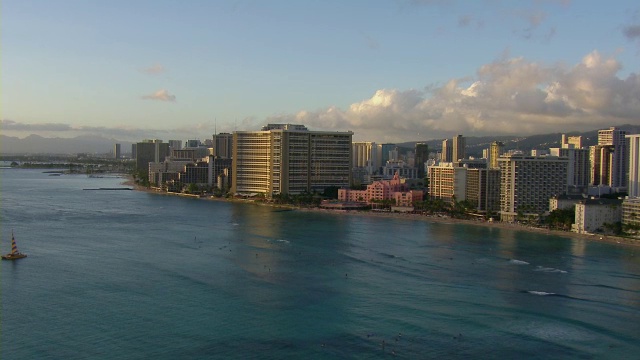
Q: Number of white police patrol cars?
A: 0